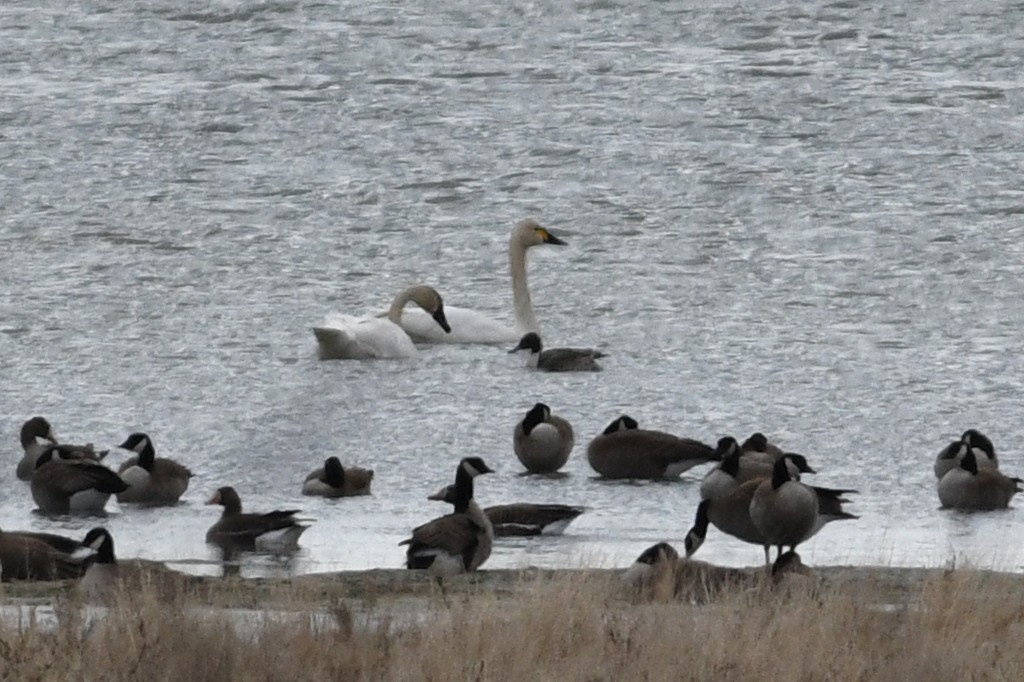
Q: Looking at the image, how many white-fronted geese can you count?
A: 3